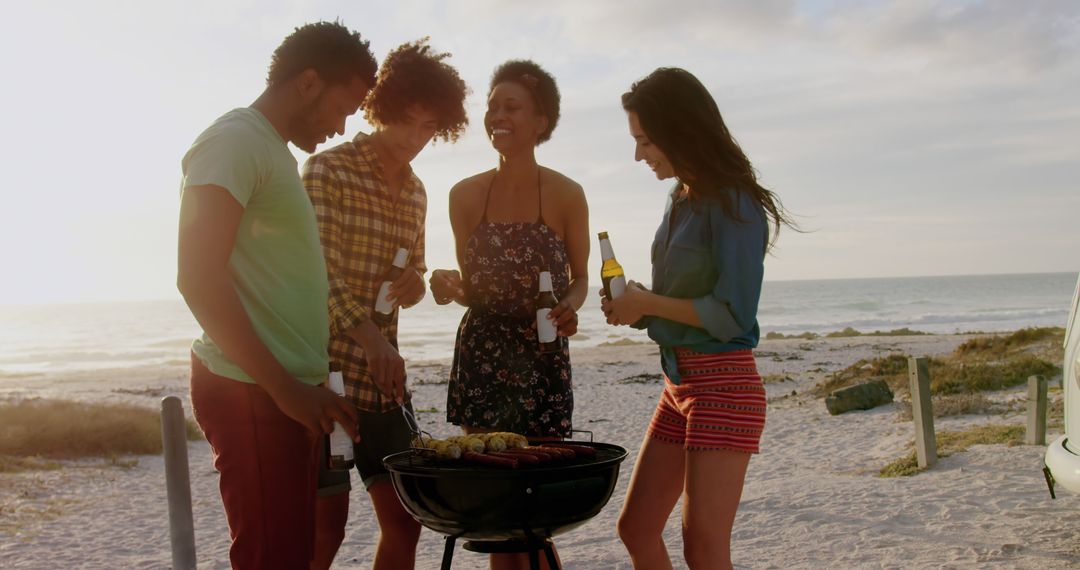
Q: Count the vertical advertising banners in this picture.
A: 0